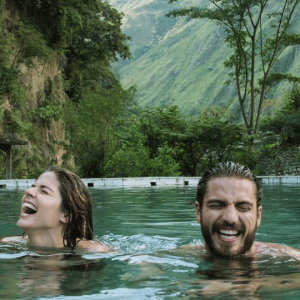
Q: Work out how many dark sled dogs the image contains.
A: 0